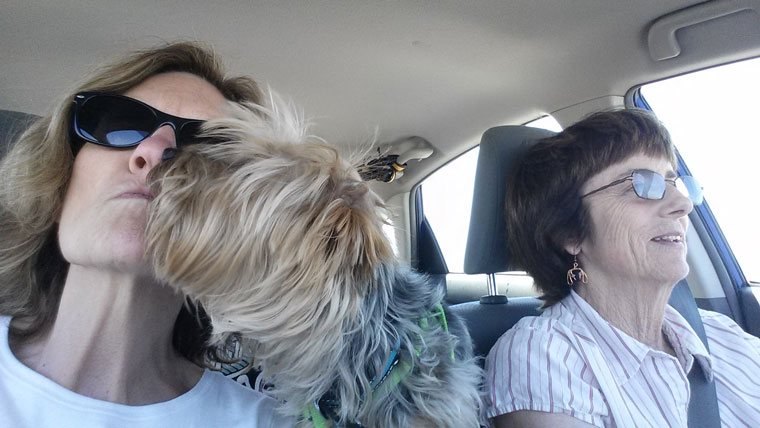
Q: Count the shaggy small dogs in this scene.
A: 1